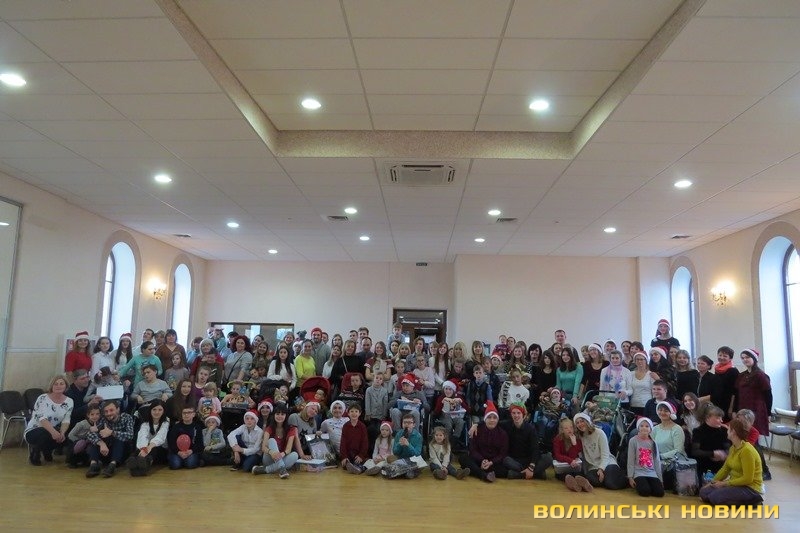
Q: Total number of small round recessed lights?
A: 12